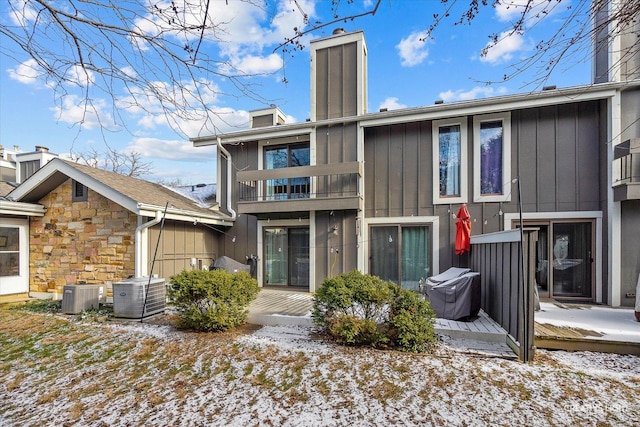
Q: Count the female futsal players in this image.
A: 0